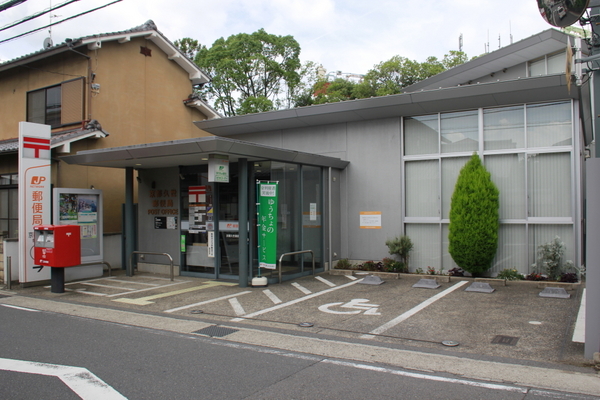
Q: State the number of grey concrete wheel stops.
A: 4